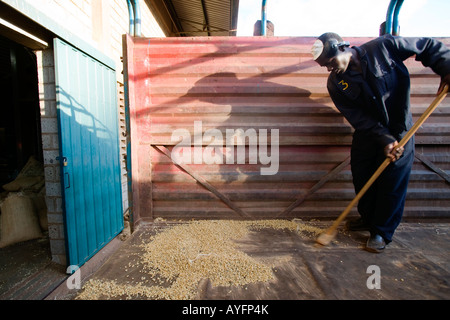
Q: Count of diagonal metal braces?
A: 3